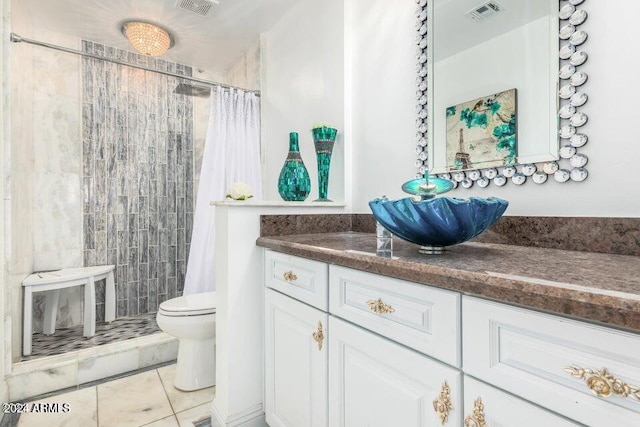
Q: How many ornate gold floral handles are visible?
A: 6